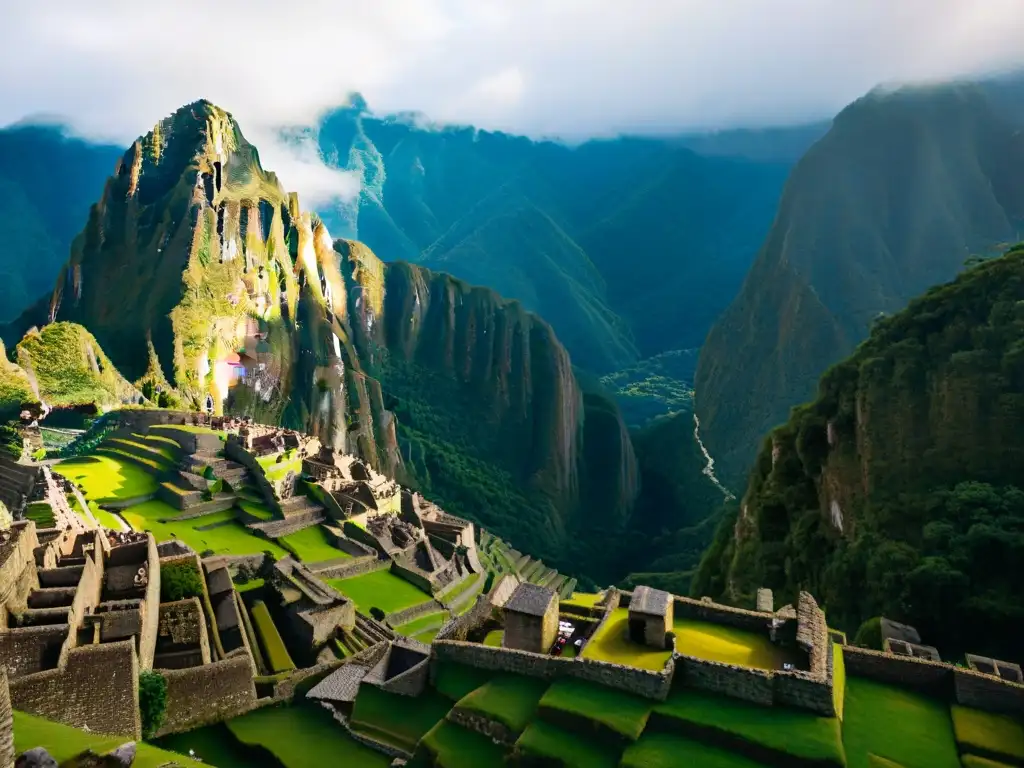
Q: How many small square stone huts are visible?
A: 2